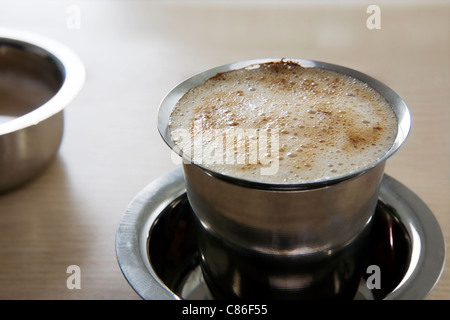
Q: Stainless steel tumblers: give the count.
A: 1